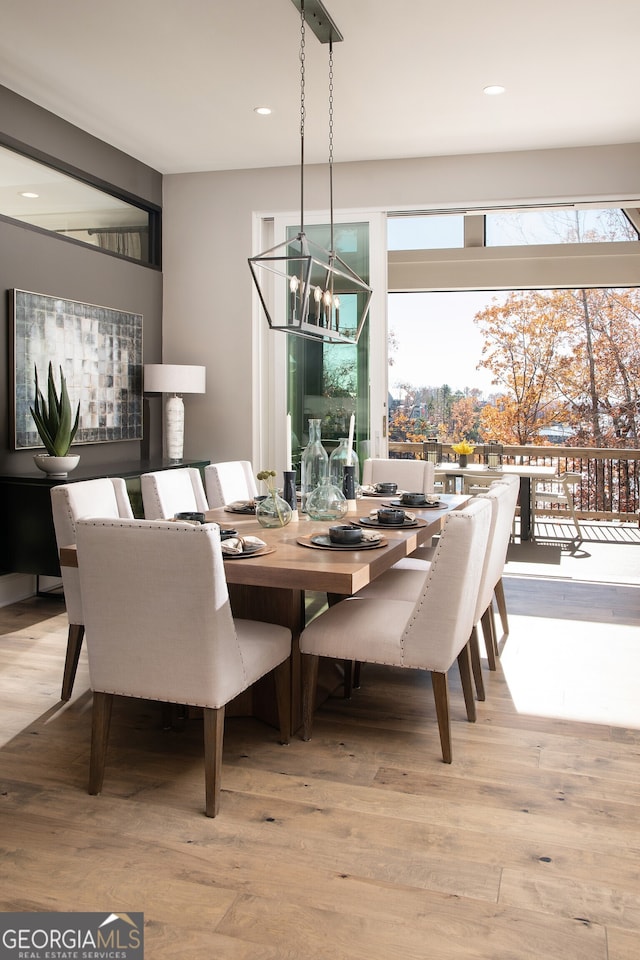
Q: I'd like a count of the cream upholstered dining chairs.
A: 8